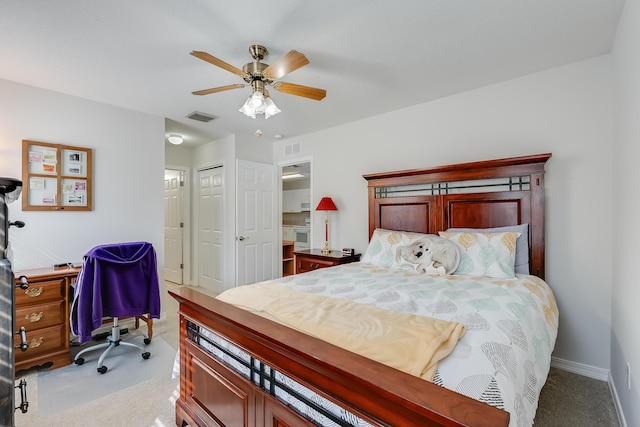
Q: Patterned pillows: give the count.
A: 2